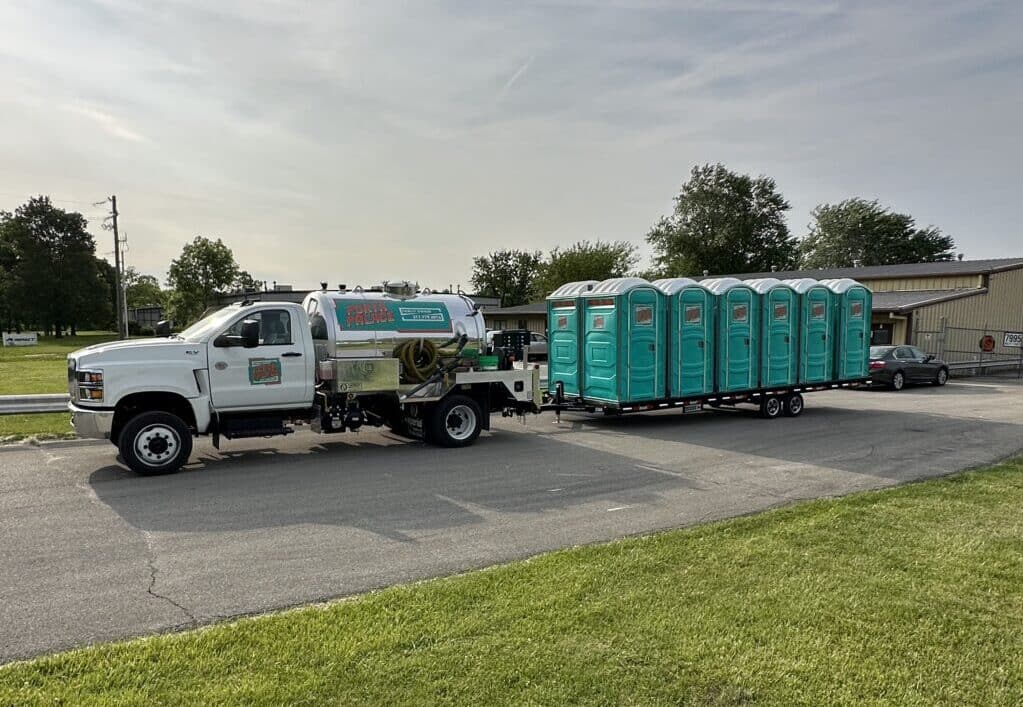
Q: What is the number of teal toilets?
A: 7